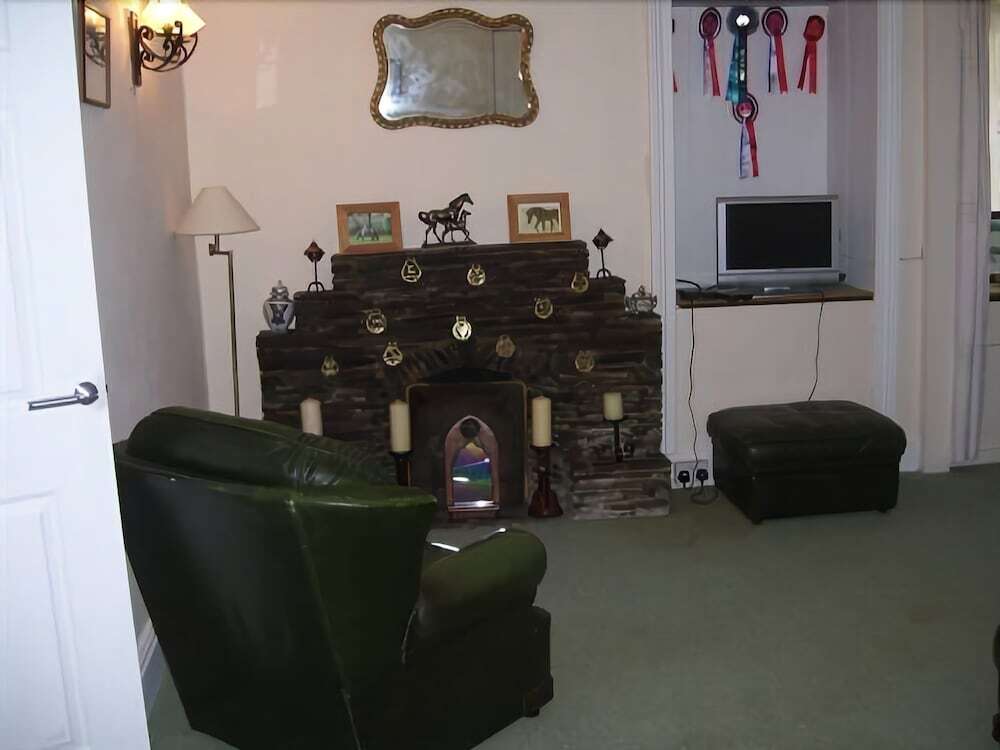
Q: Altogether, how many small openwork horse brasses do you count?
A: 10